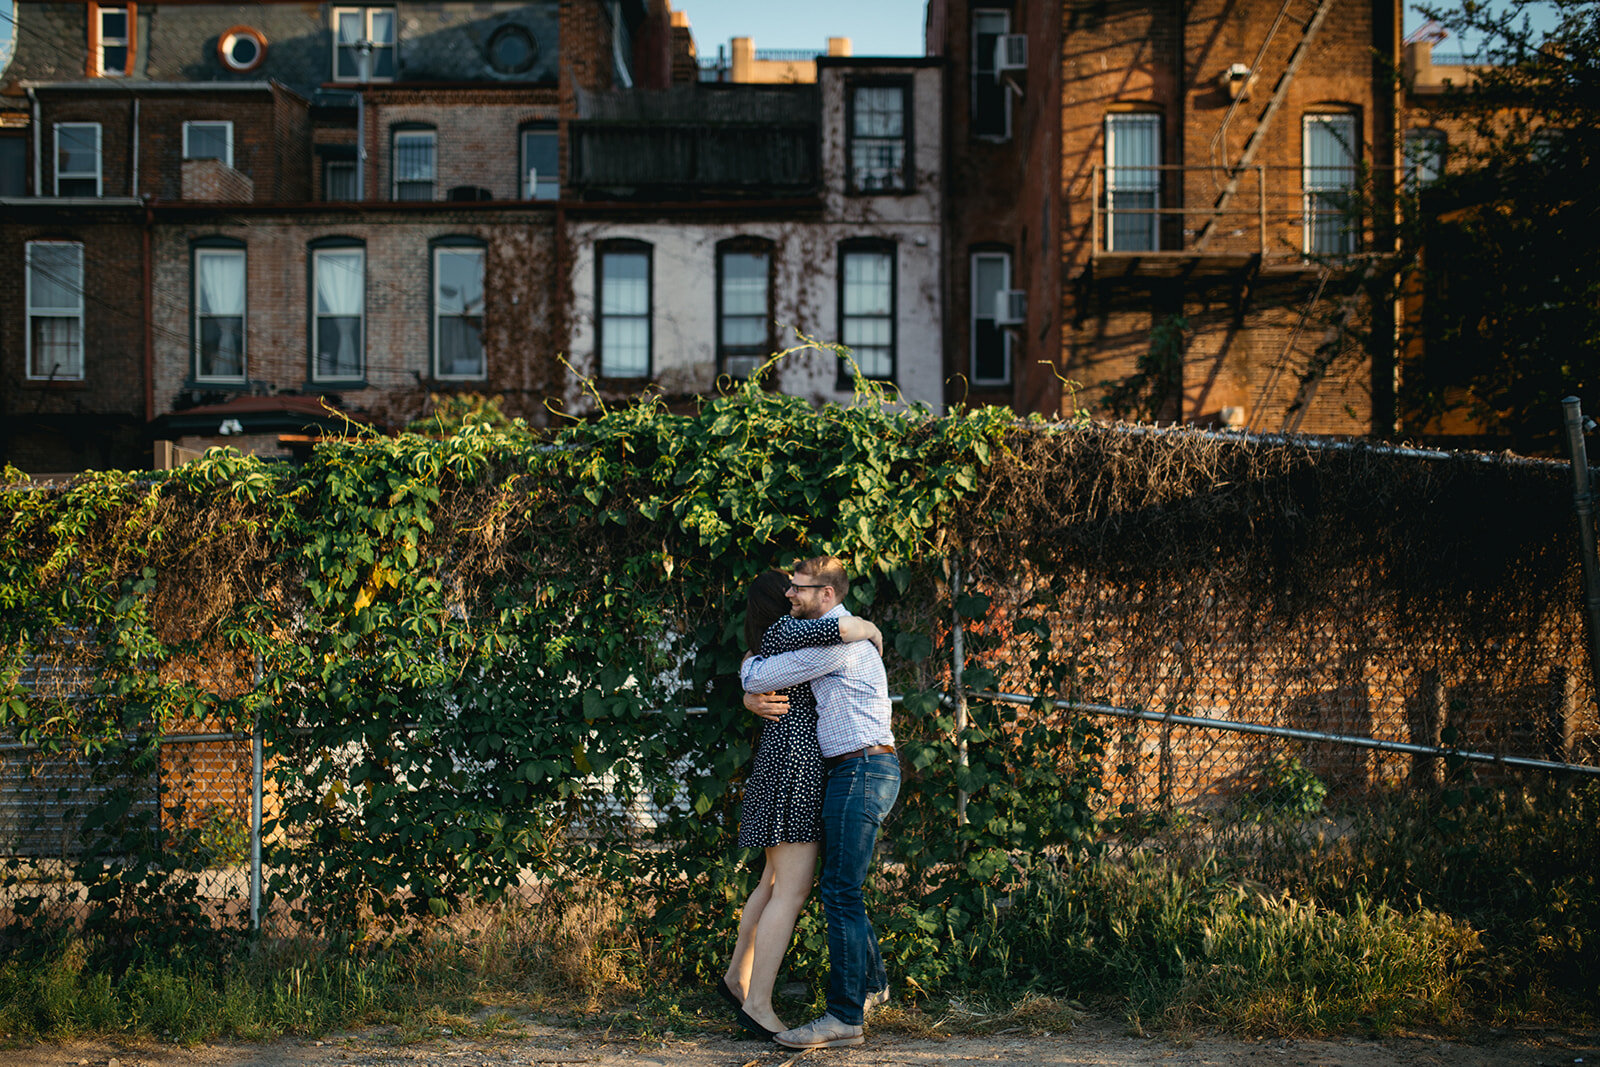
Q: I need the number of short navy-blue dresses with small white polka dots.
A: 1